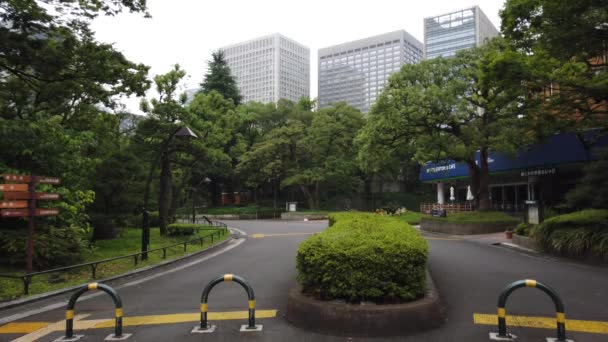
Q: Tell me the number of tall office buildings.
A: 3